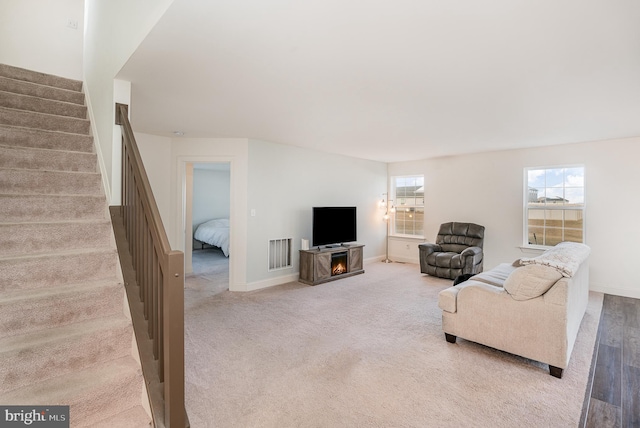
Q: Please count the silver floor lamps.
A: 1